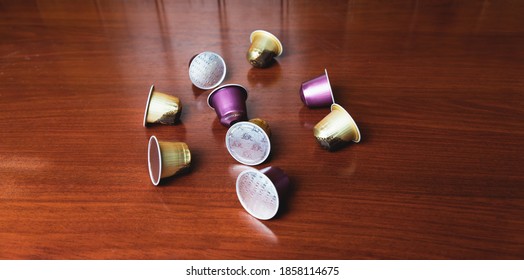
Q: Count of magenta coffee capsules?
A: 3